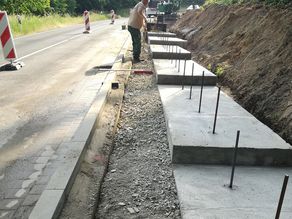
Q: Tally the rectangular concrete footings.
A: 6